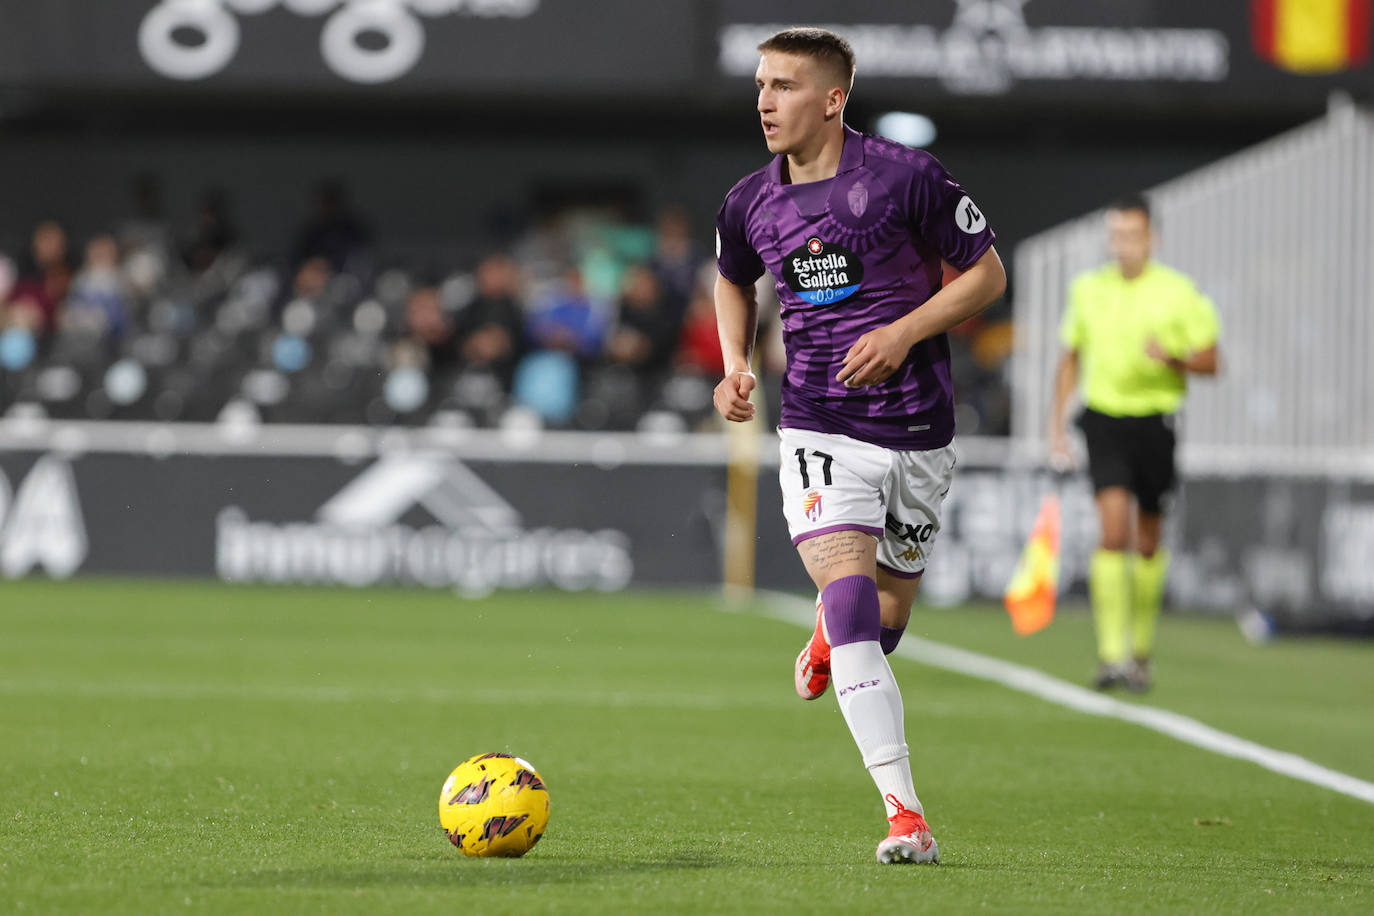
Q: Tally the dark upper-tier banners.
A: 2